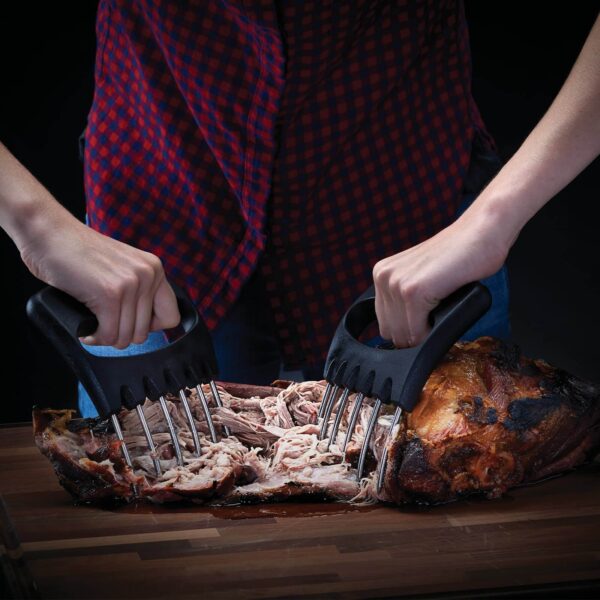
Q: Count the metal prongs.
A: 12